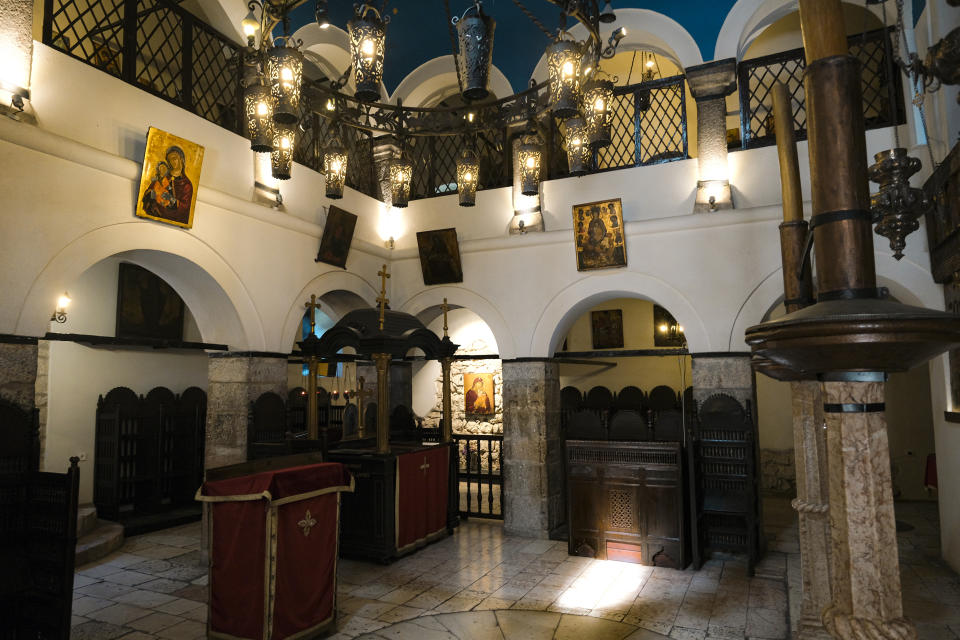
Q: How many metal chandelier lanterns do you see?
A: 12